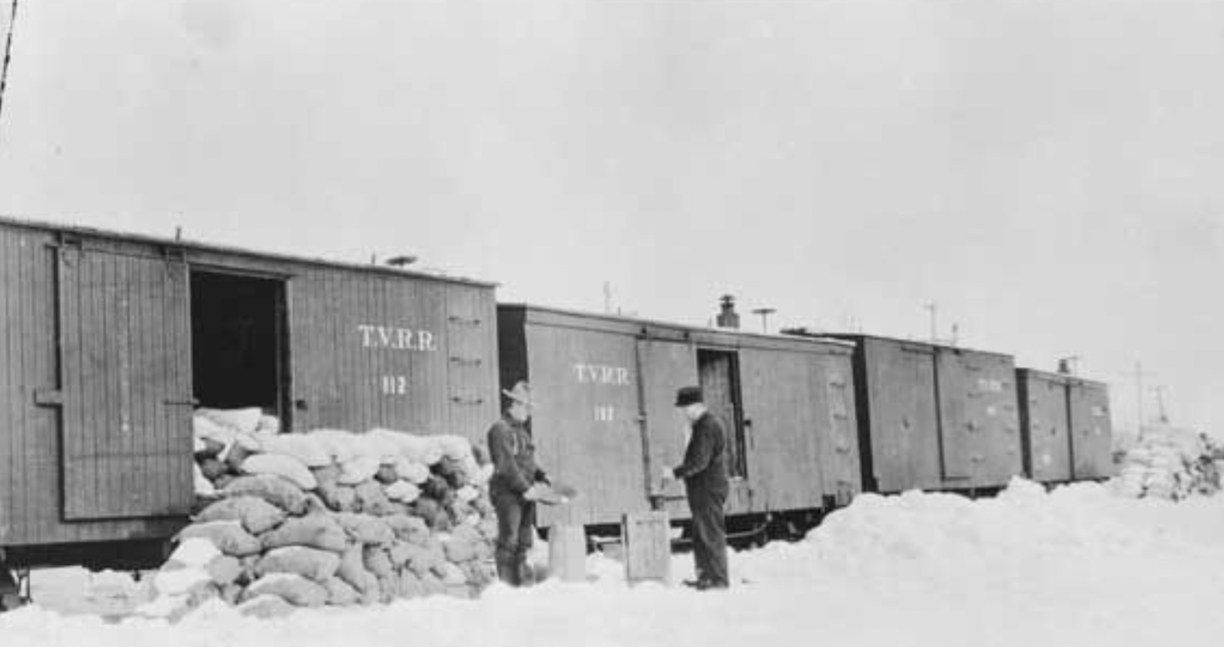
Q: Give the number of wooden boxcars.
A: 4